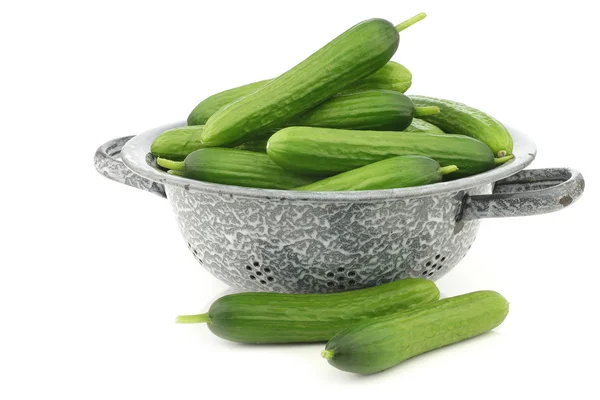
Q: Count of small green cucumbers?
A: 11